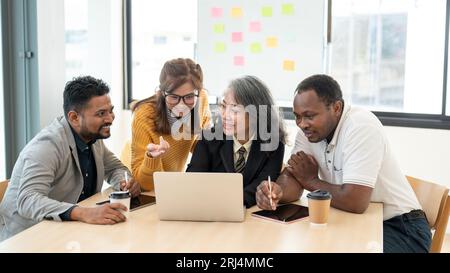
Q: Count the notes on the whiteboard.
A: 12